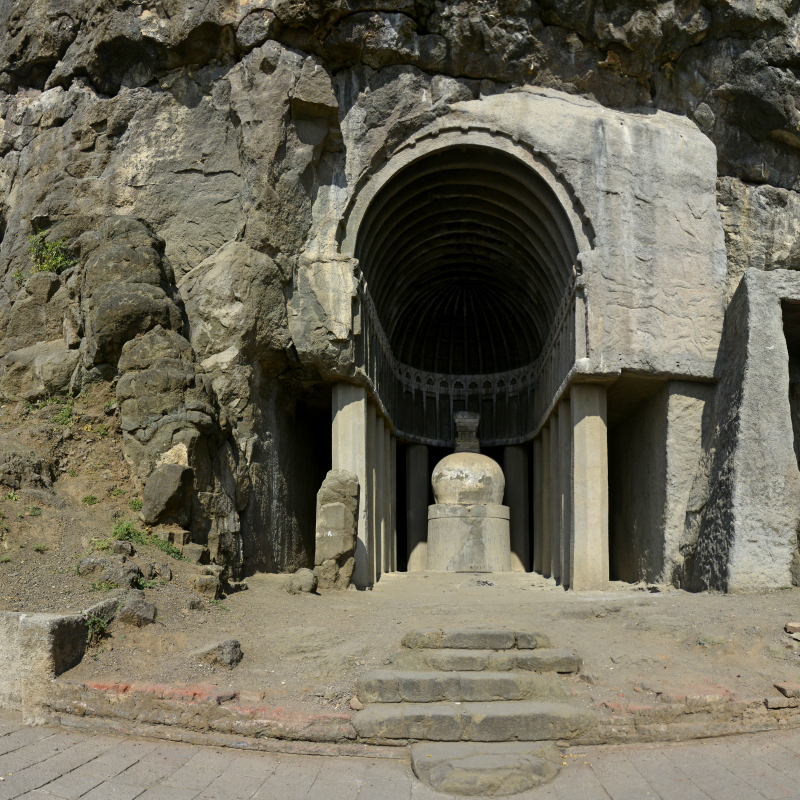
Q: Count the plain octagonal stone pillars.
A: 12